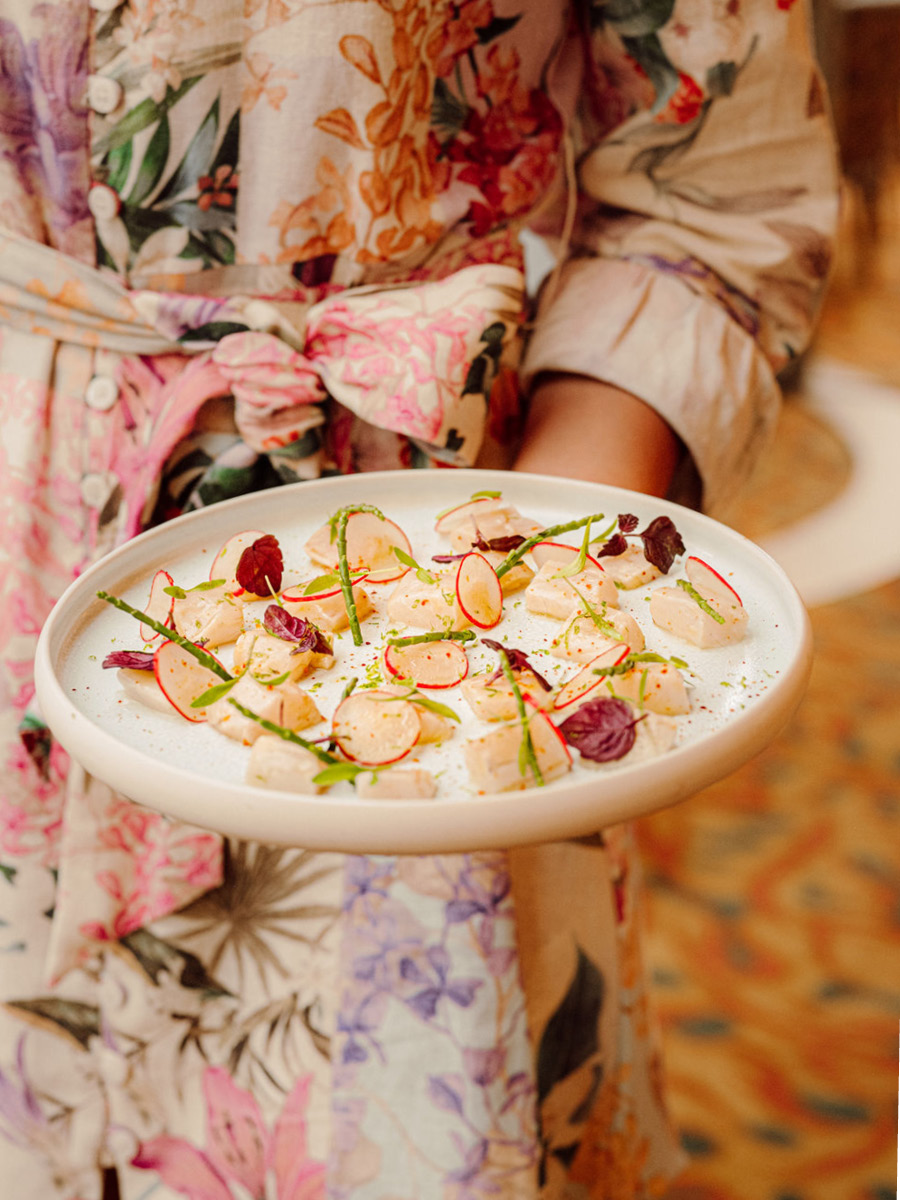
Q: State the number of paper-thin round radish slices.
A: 13